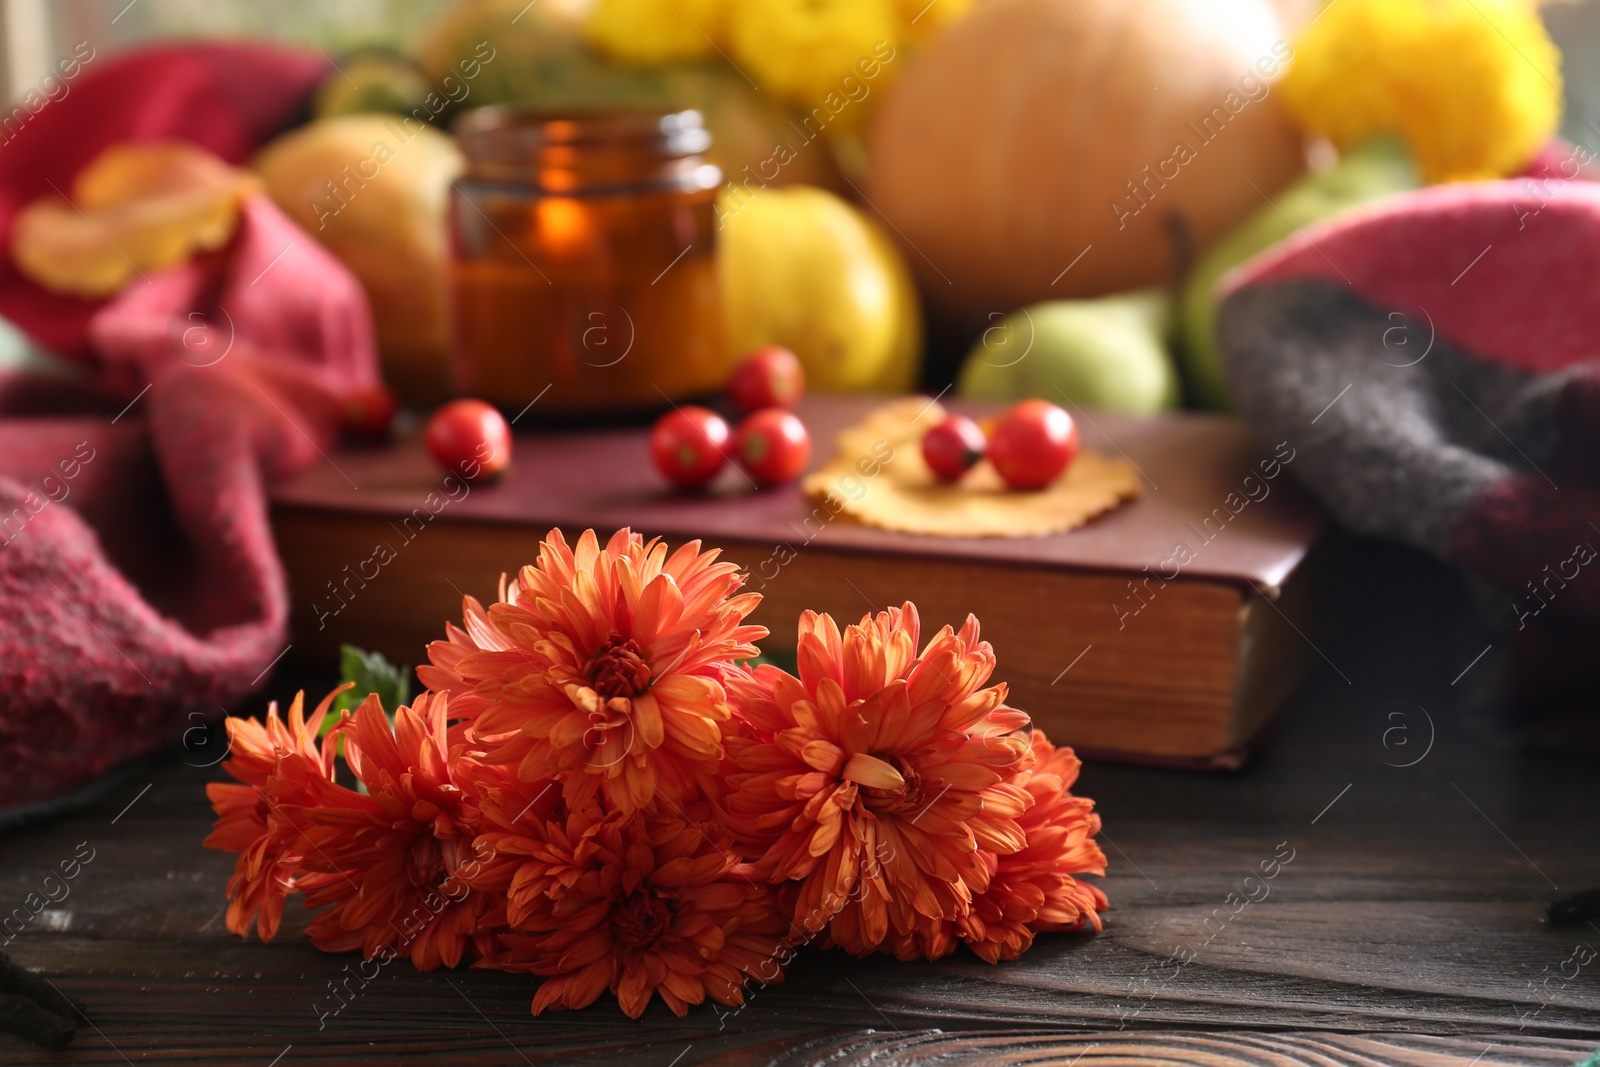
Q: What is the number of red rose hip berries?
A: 7